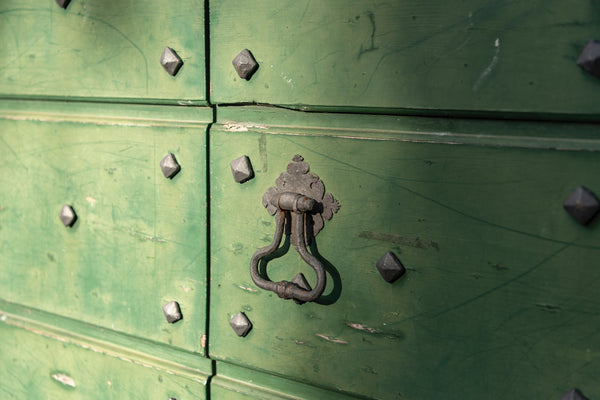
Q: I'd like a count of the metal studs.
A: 13